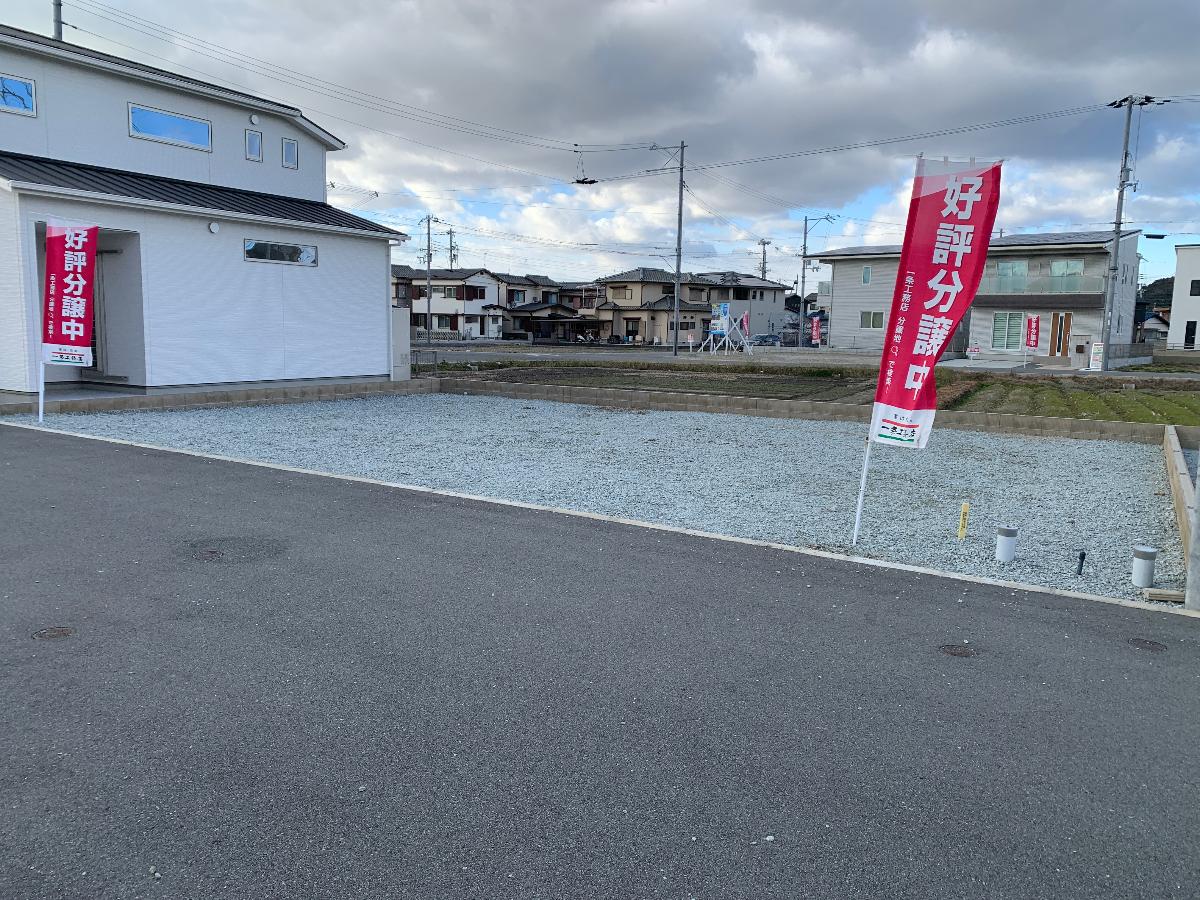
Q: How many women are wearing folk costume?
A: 0